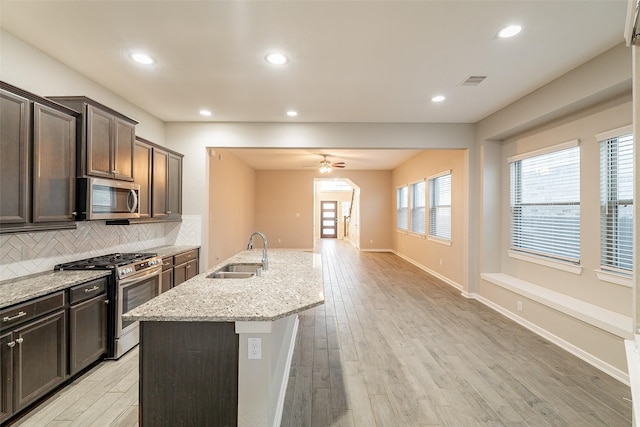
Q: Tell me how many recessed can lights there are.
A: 6